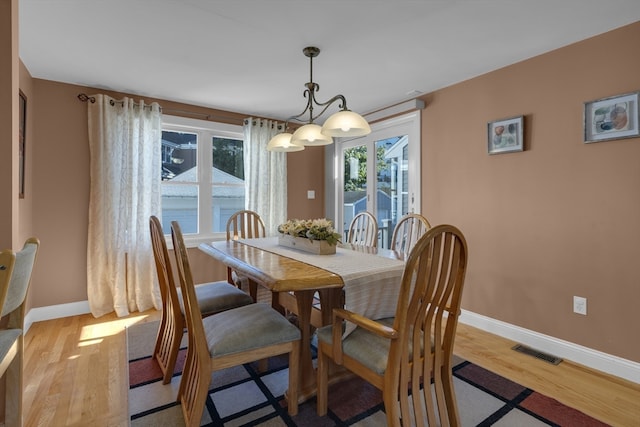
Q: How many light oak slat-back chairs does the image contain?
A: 6